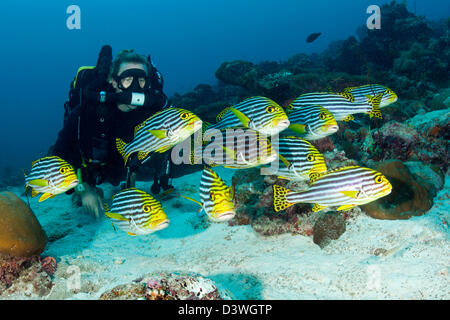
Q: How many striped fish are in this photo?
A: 11